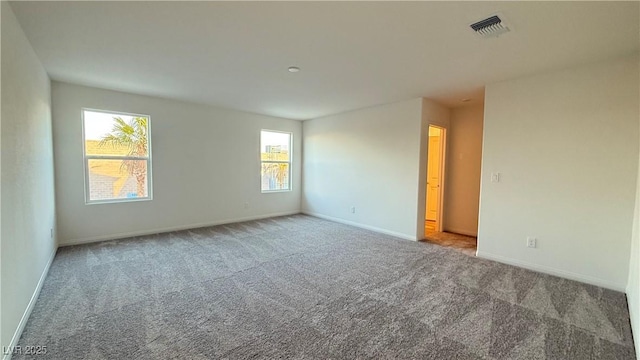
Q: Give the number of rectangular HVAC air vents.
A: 1